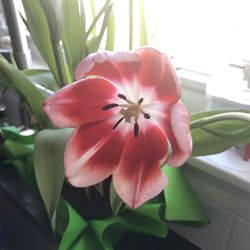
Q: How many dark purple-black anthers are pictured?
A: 6